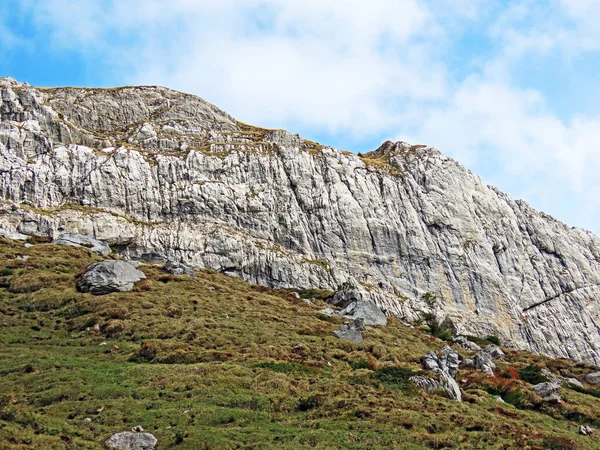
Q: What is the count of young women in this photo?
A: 0